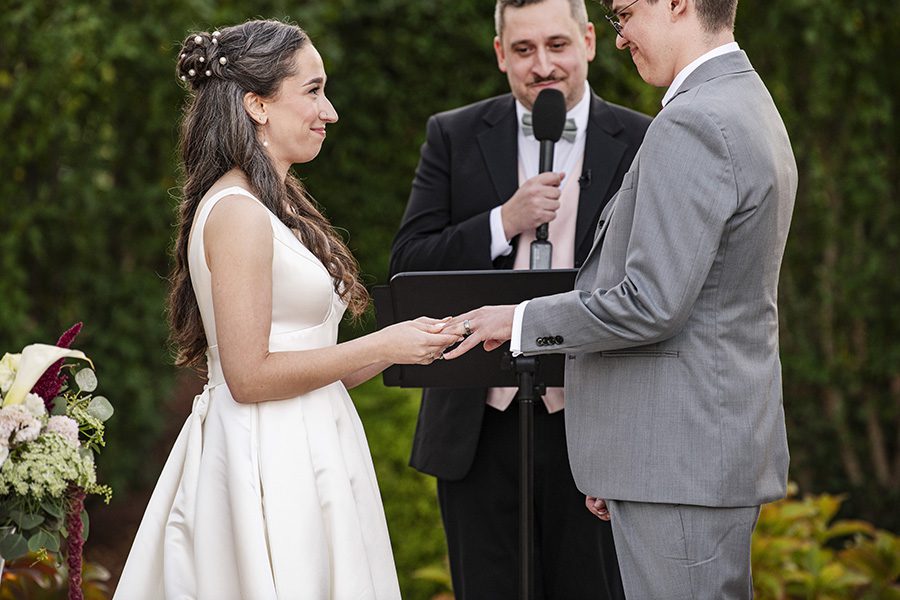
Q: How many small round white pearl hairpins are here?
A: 9